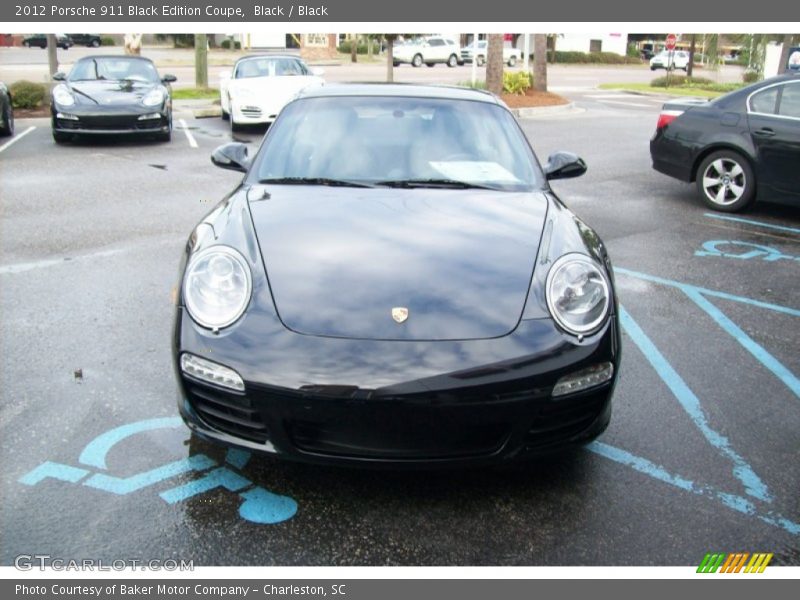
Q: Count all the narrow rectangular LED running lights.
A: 2